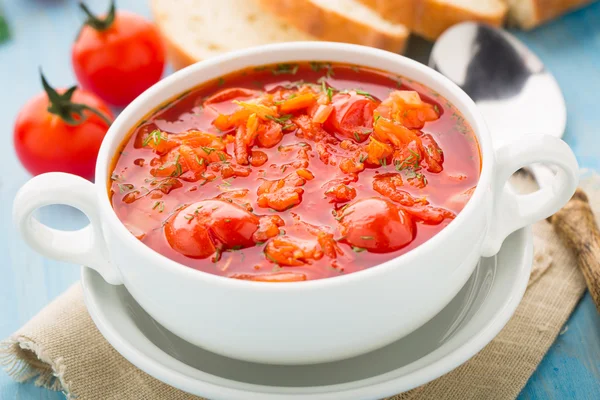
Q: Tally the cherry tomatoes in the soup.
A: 3